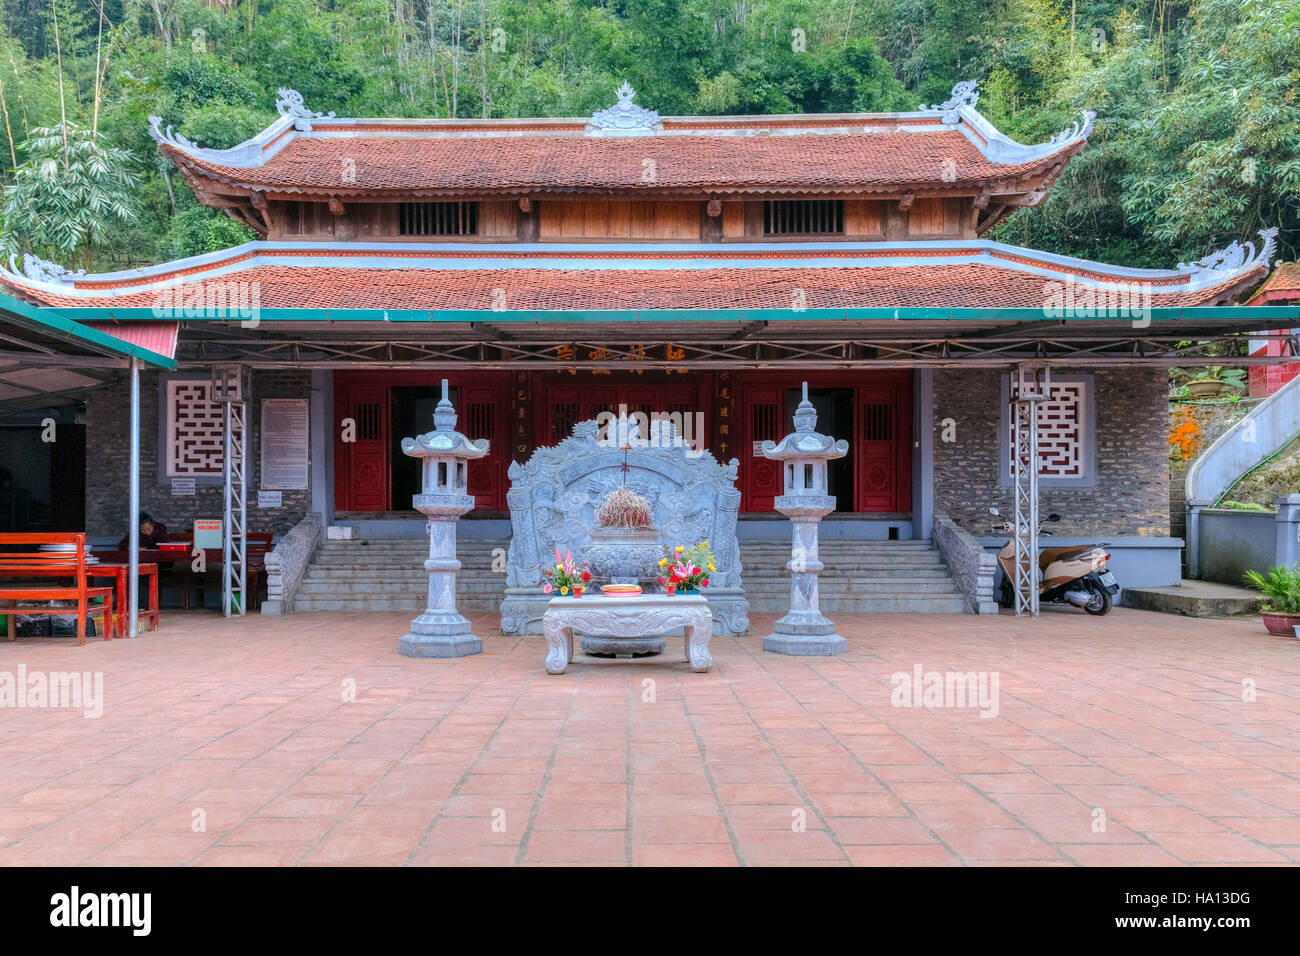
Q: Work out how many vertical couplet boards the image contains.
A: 2